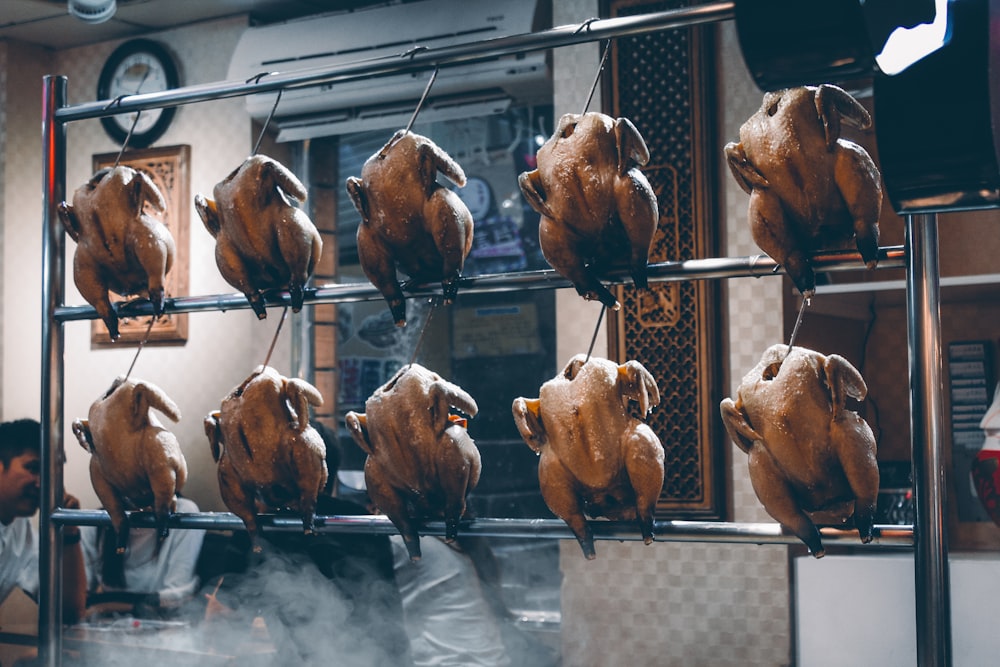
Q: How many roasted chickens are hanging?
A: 10